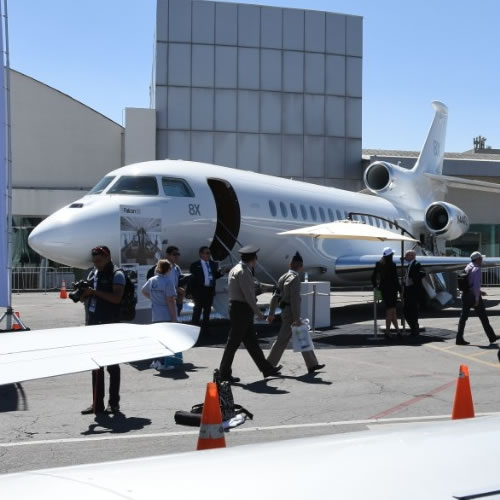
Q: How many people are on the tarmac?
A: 9